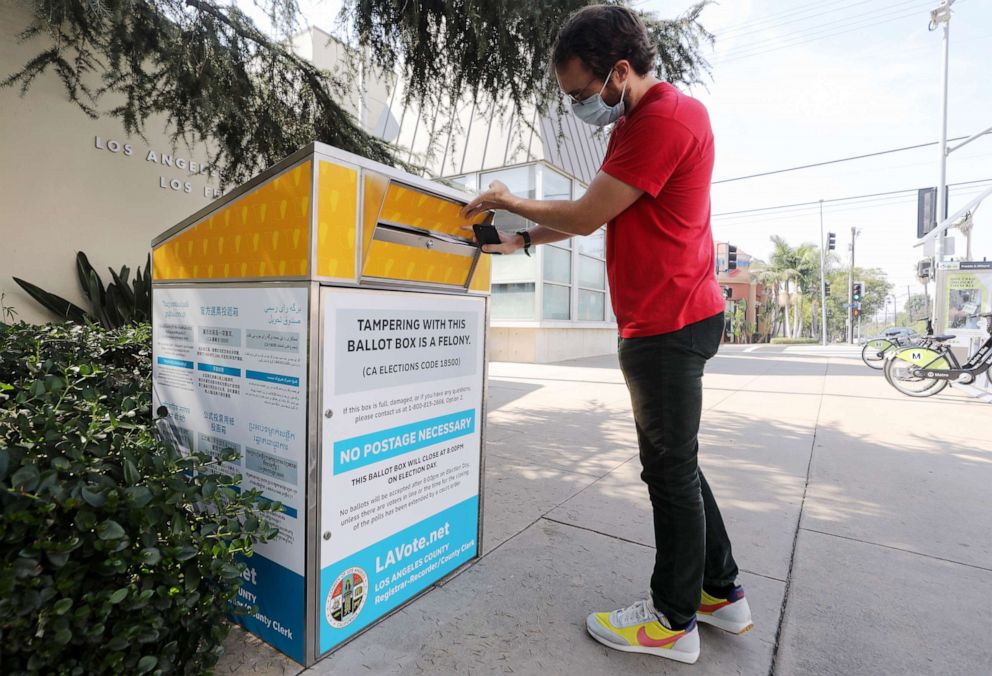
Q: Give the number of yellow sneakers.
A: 2